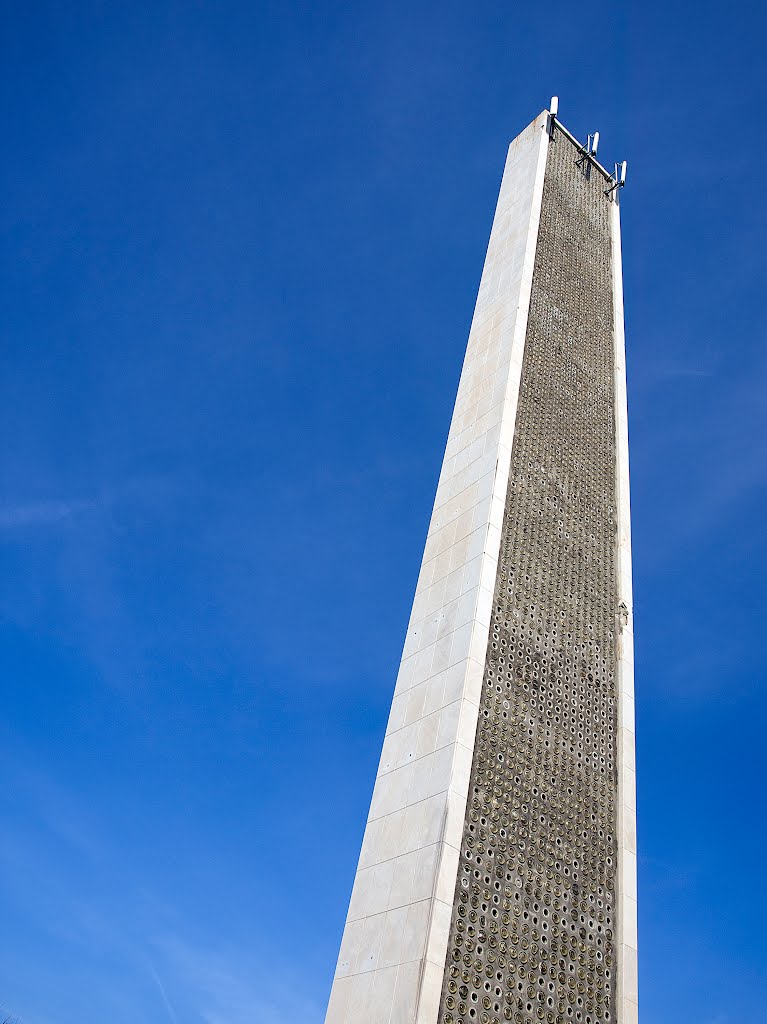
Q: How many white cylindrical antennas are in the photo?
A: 3